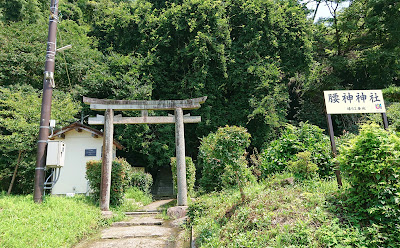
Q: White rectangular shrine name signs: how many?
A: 1